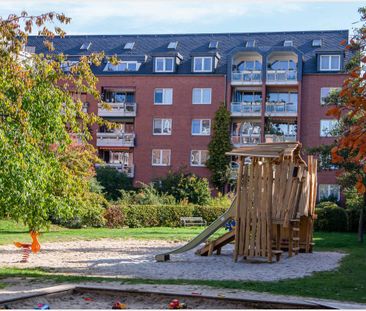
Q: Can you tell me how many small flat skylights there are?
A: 7